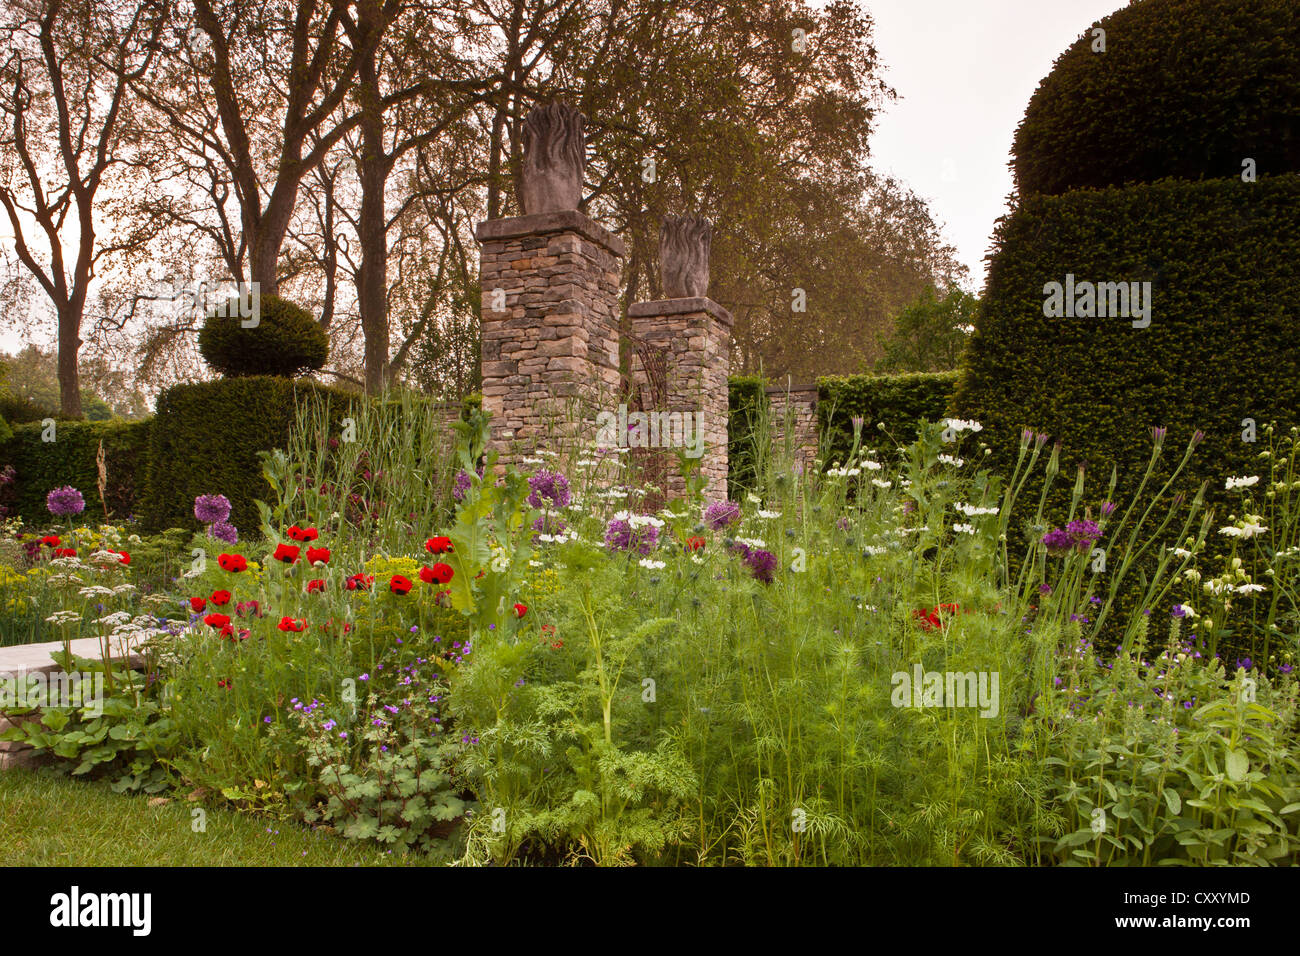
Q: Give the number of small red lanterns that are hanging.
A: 0